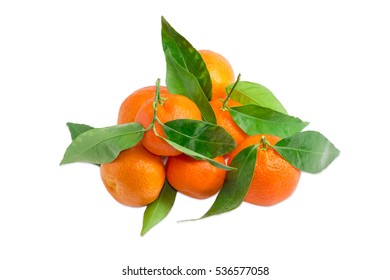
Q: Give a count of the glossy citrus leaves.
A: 11